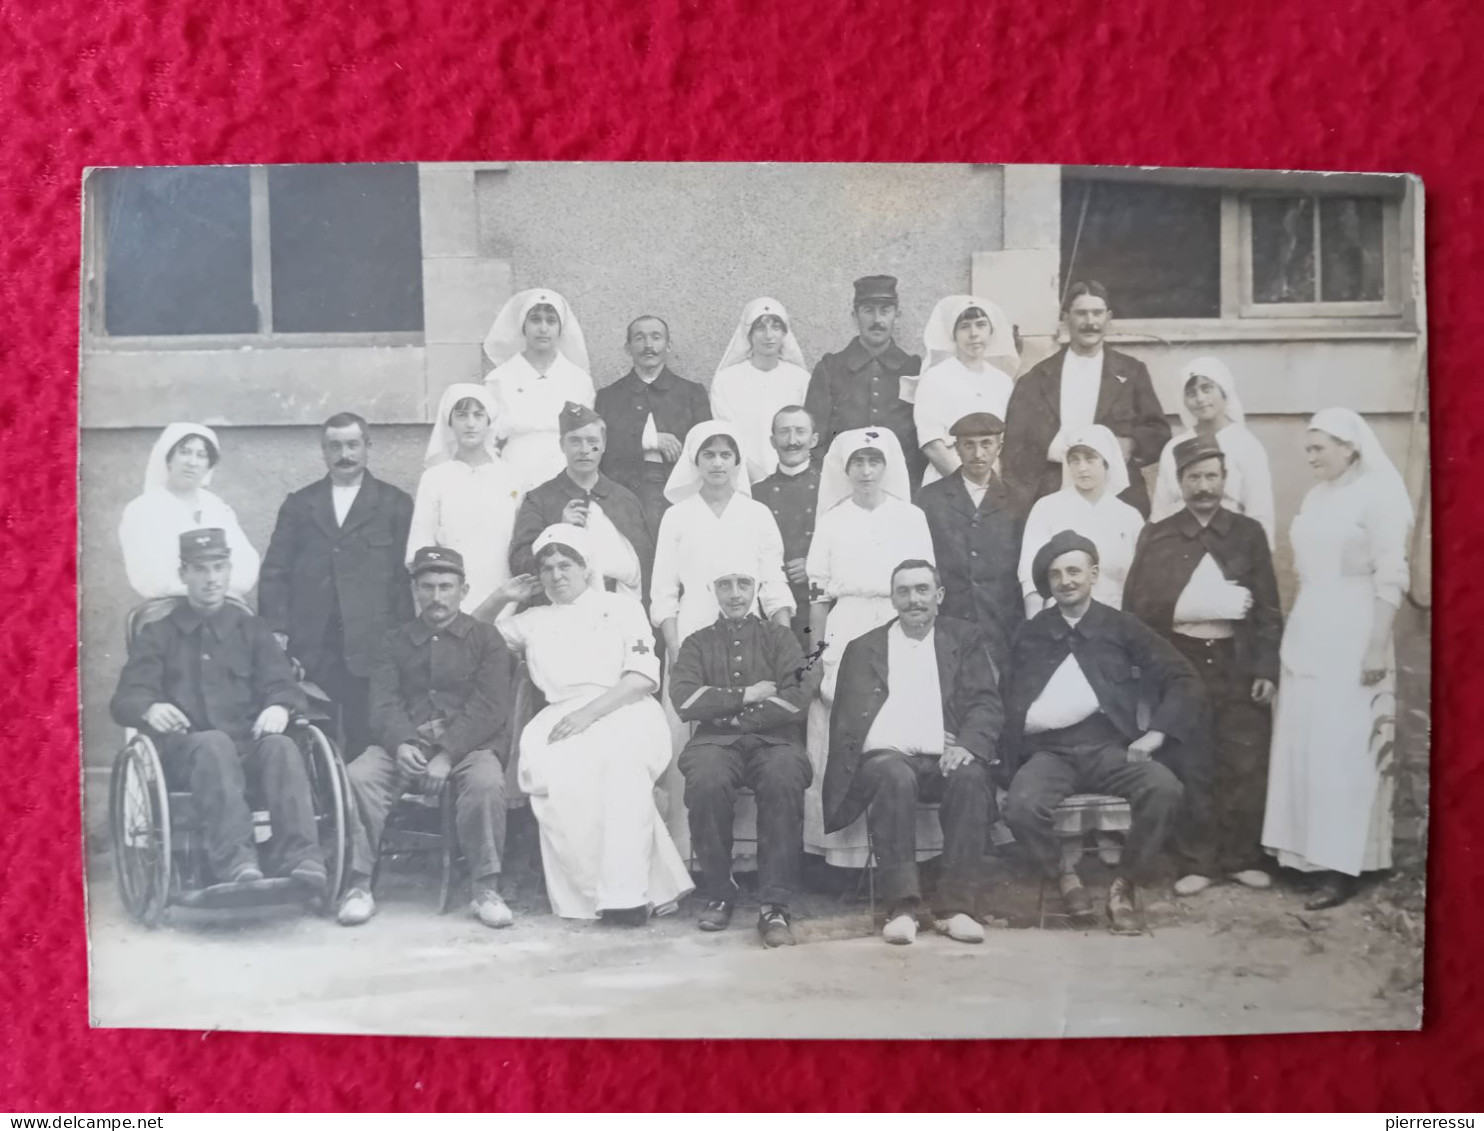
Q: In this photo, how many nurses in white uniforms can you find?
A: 11